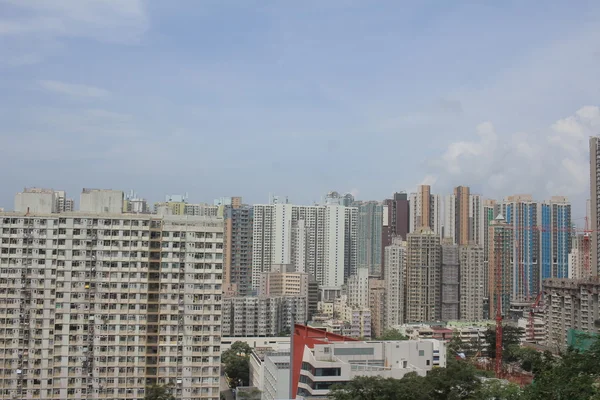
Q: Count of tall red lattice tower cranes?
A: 3